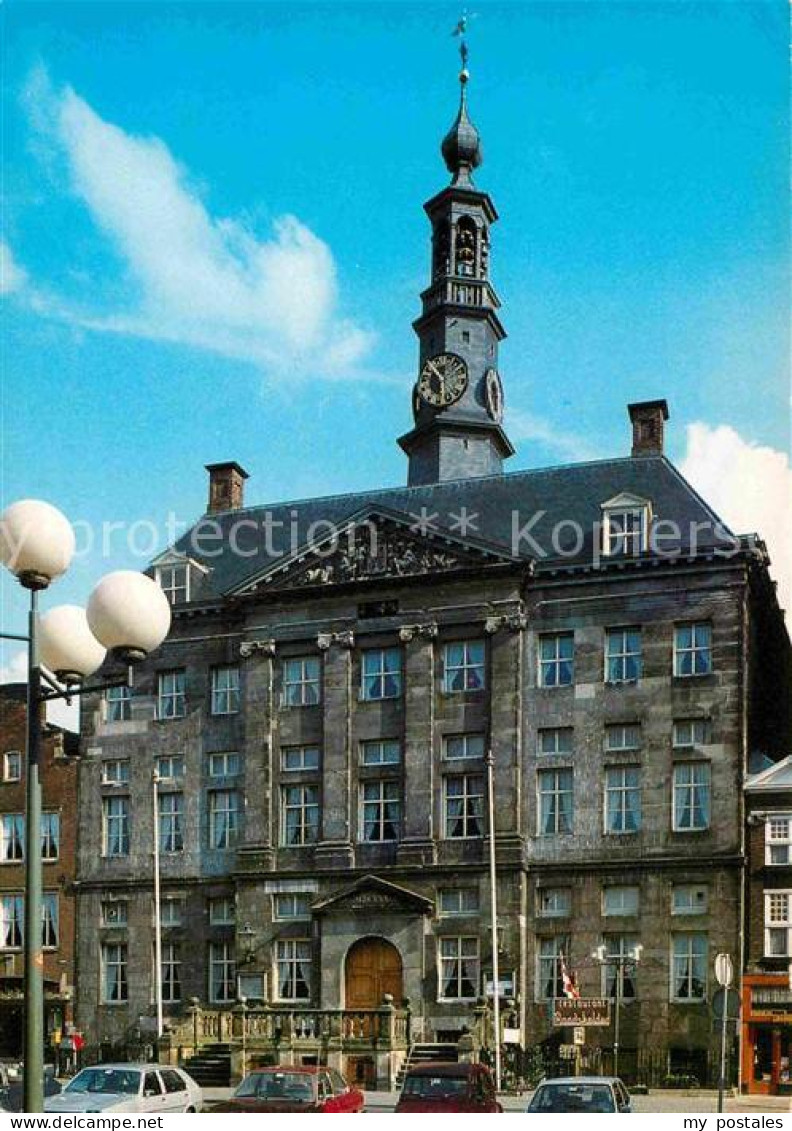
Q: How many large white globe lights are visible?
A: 3